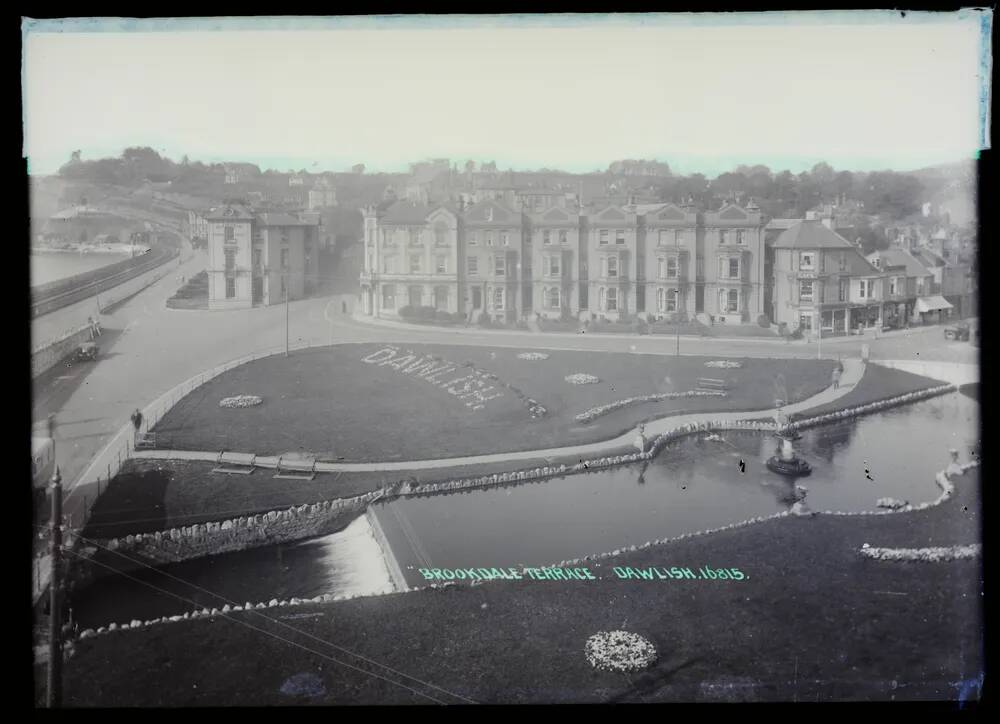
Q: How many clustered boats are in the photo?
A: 0